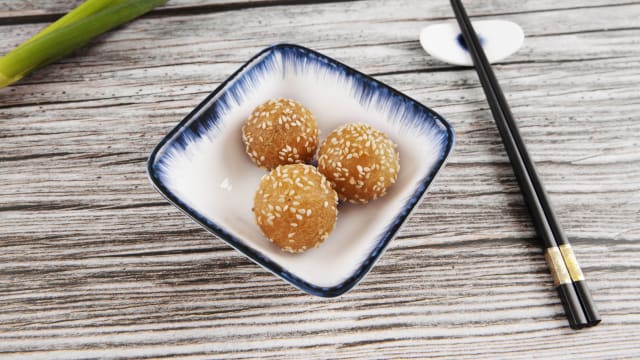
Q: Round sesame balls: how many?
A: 3